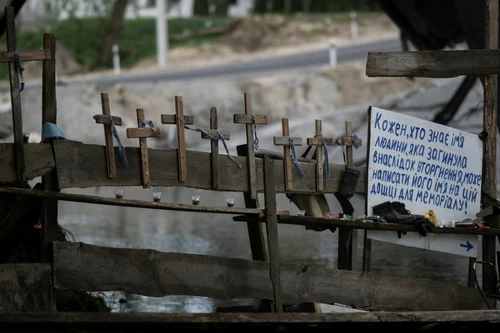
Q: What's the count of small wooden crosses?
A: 8